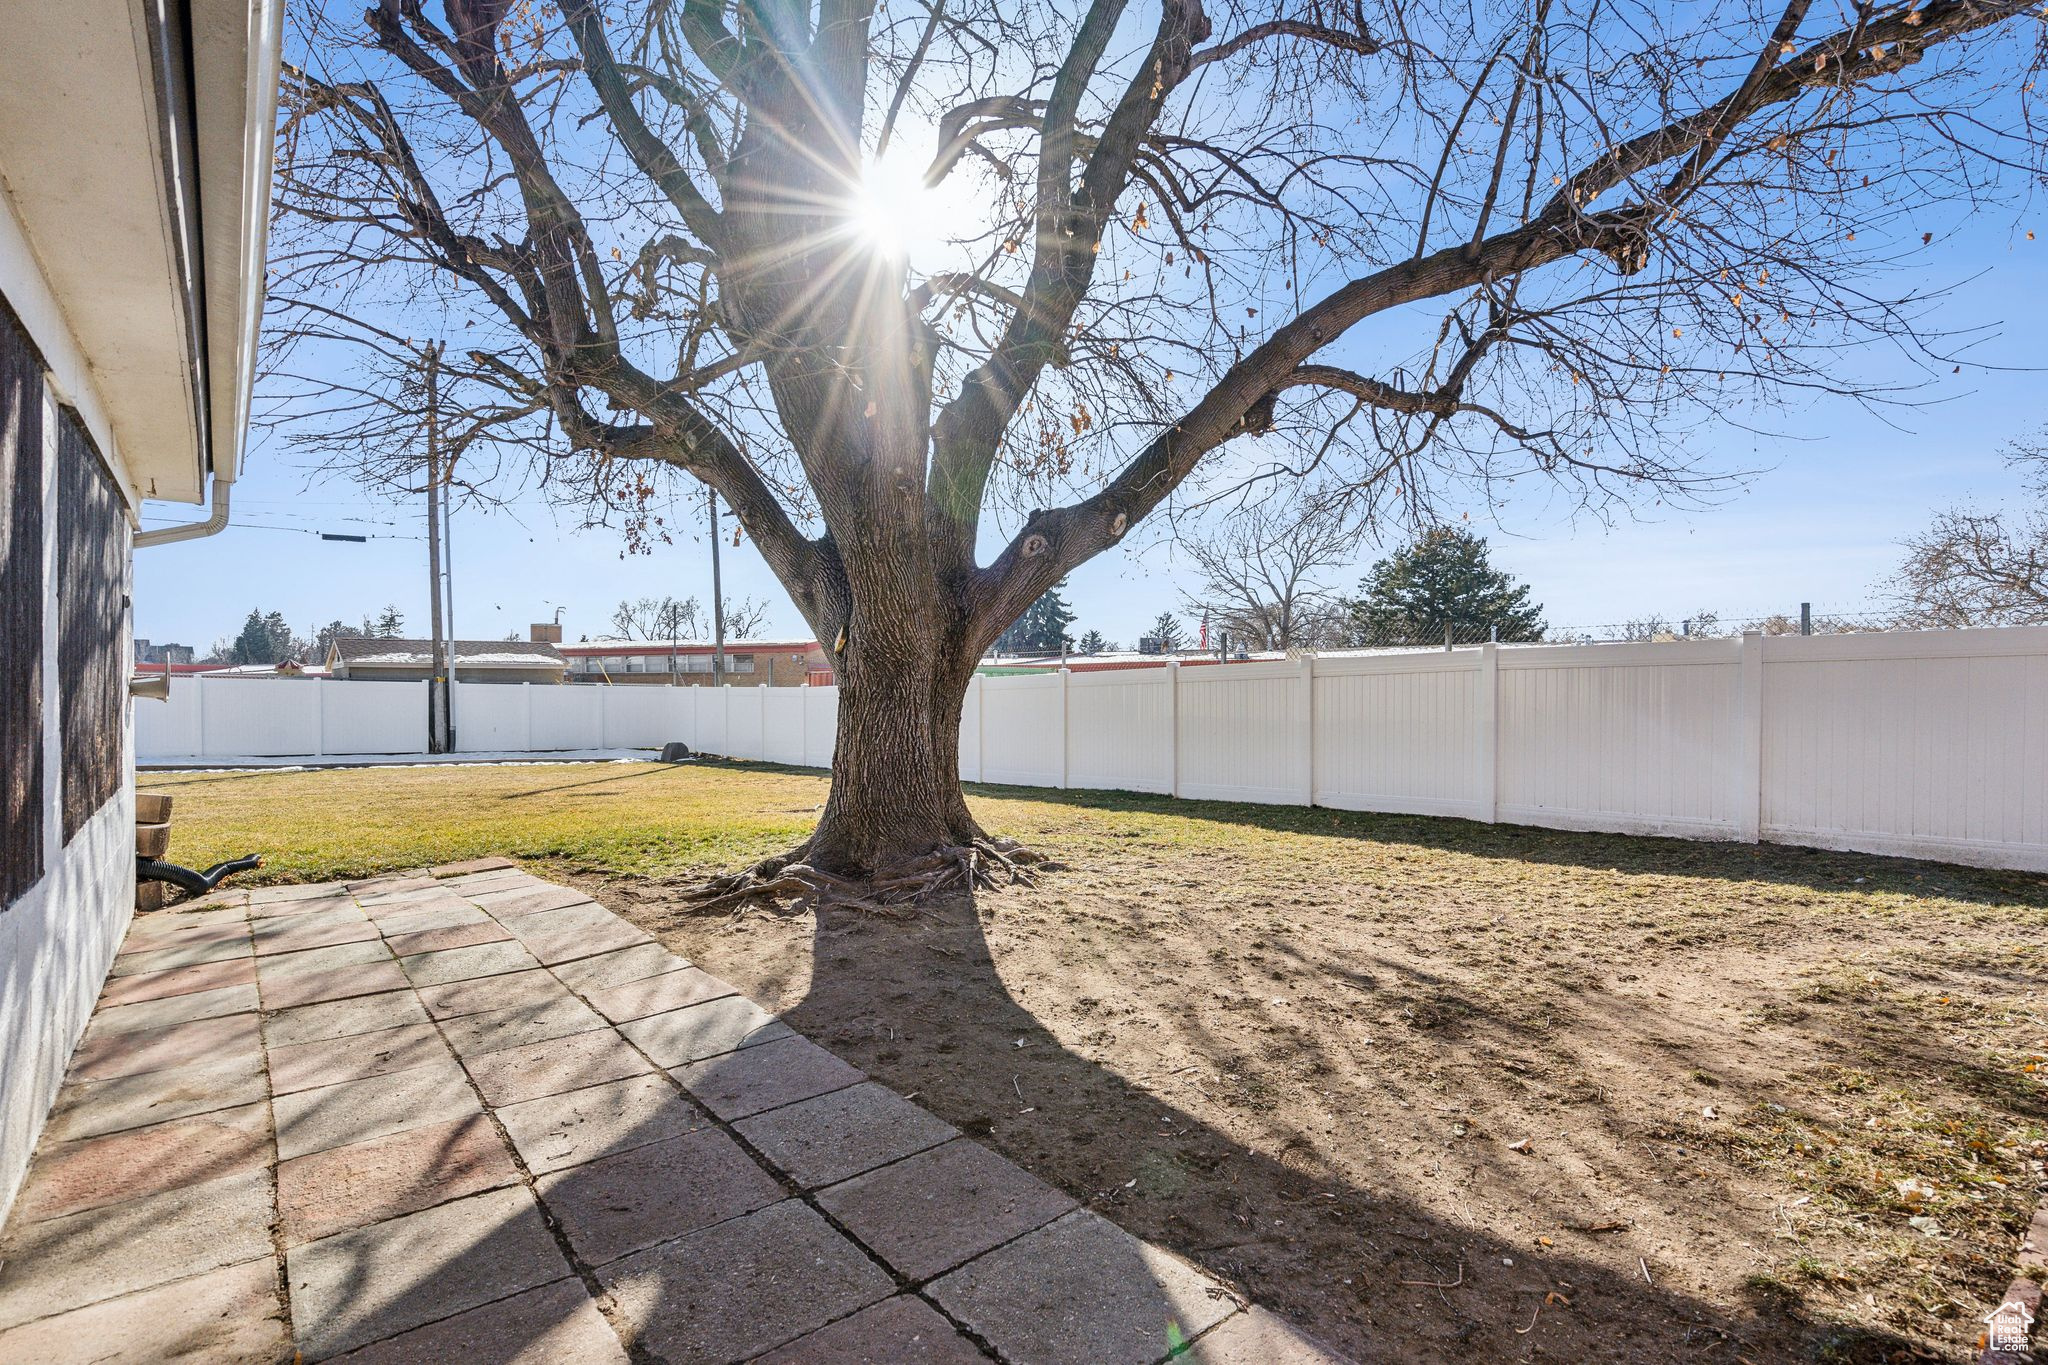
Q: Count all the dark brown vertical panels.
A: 2